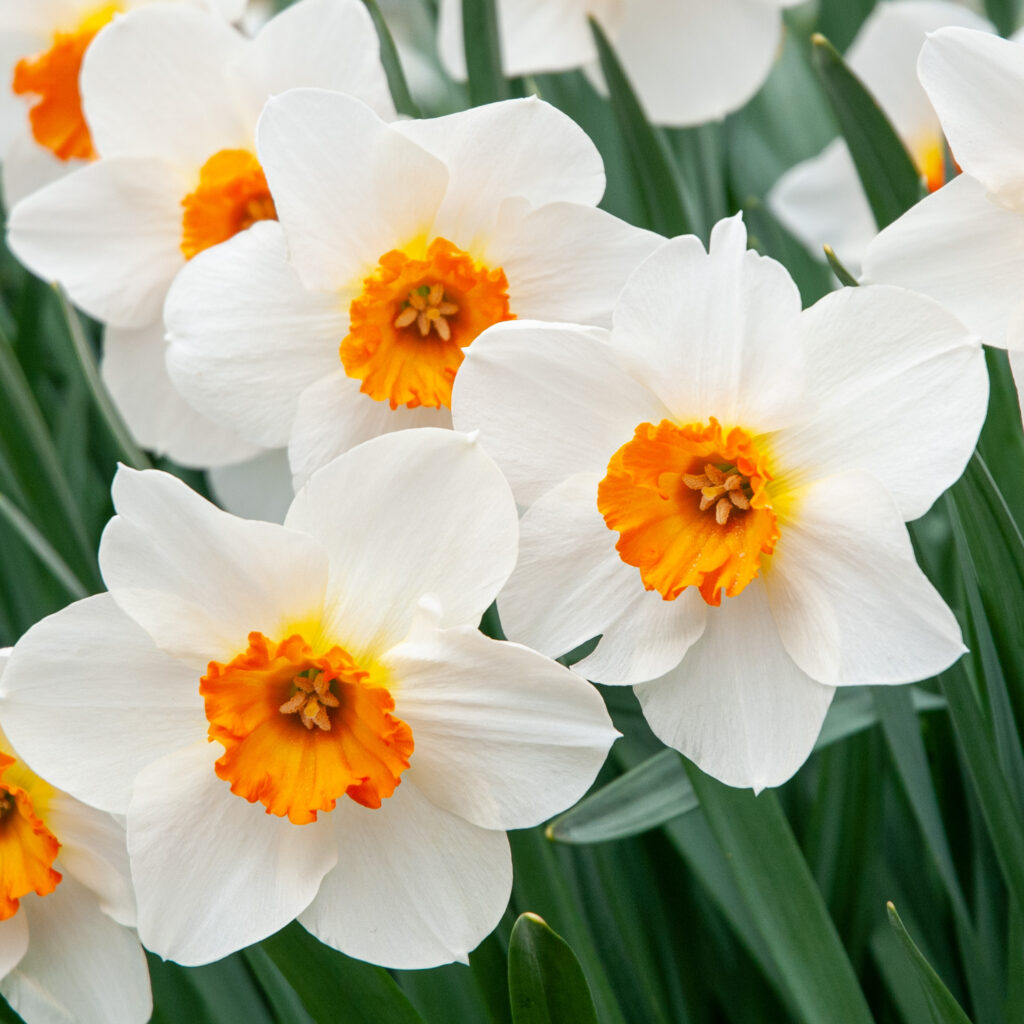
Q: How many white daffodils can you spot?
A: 9